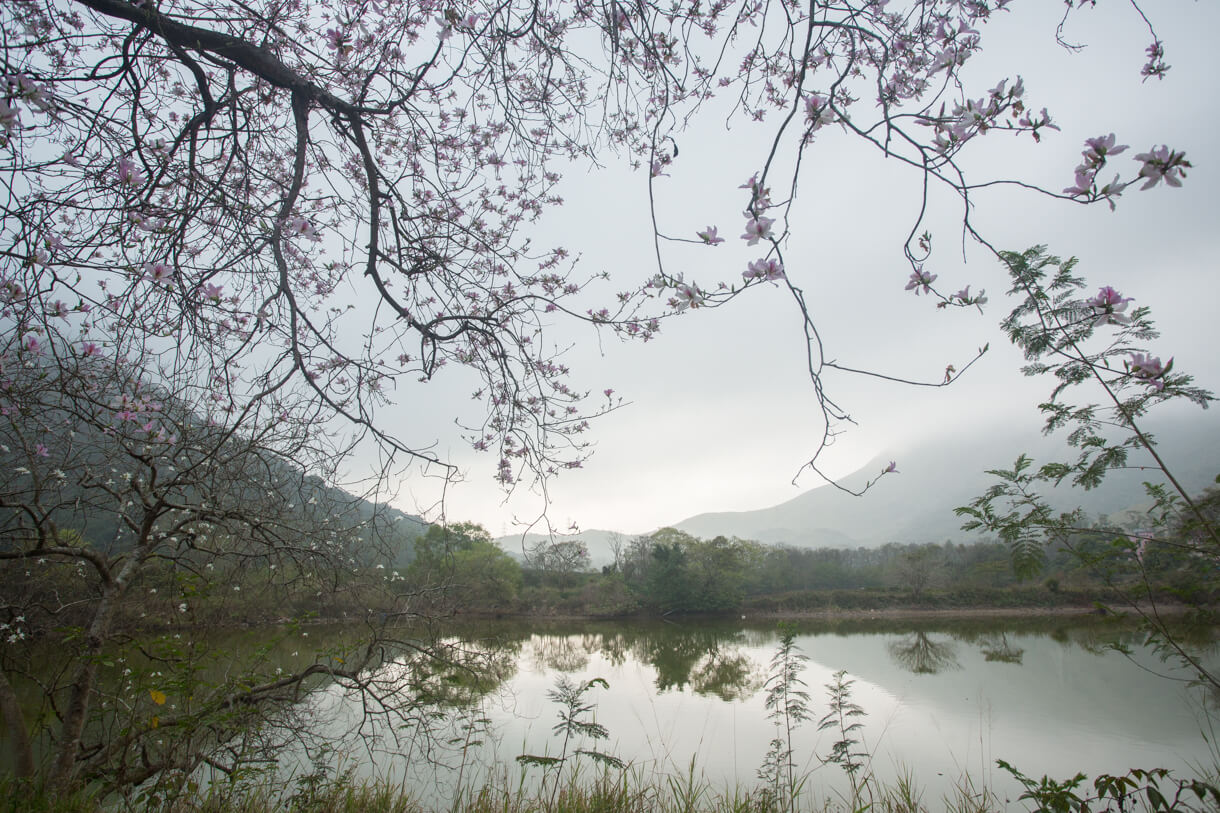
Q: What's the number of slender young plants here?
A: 3